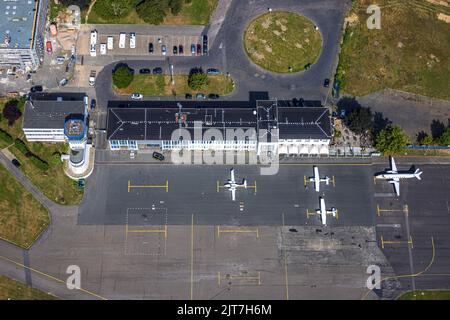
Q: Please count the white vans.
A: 5